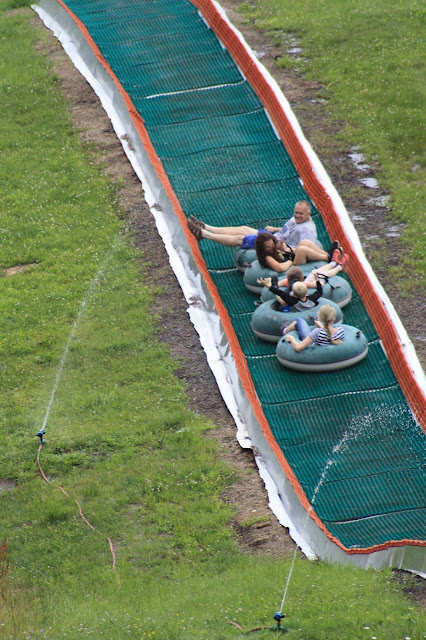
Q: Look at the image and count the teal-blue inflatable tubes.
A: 5